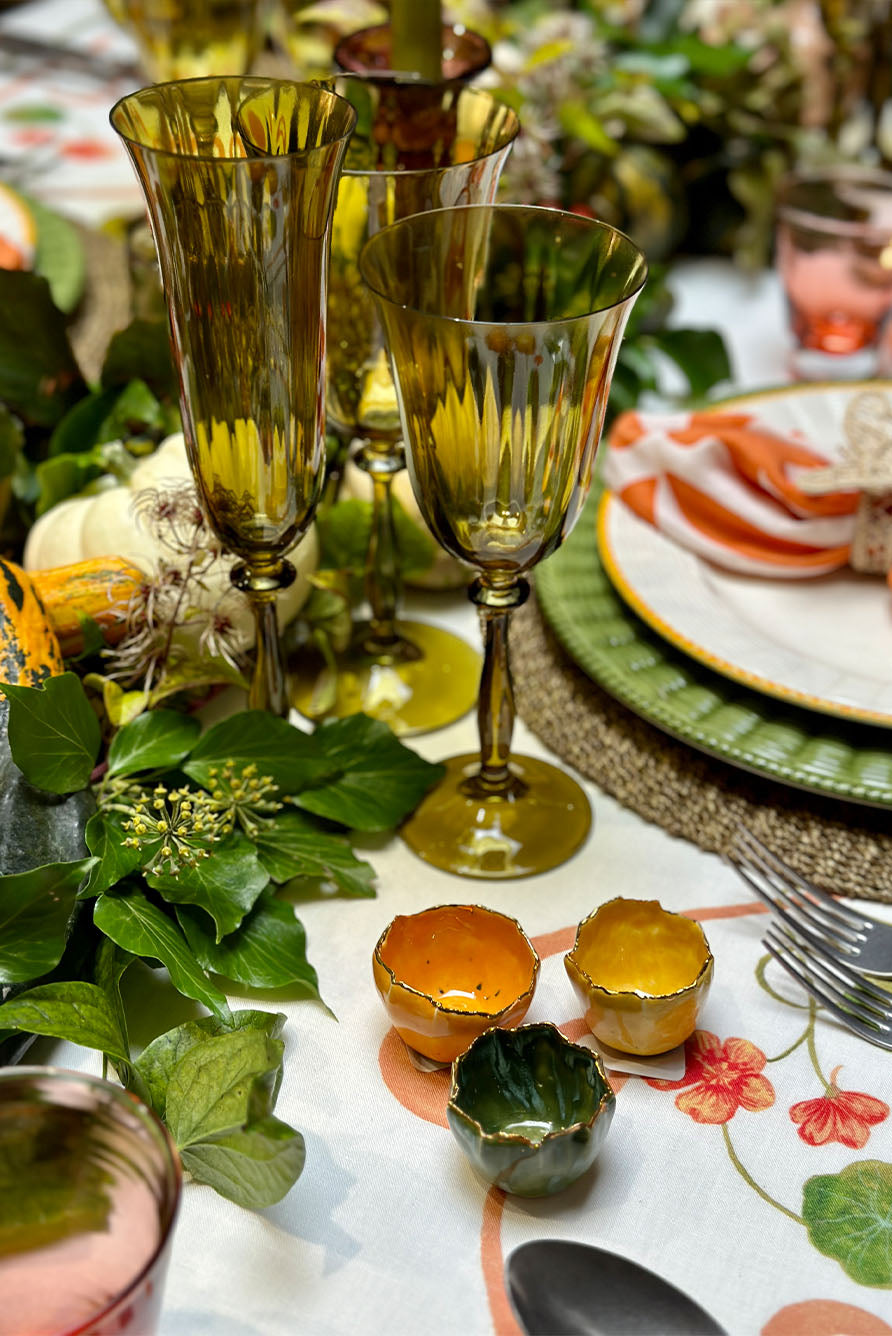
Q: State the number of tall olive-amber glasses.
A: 3